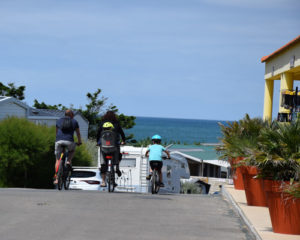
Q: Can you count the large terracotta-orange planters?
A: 3